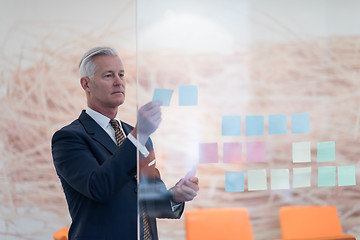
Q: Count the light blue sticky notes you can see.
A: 7